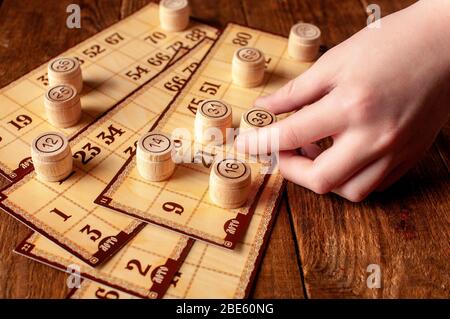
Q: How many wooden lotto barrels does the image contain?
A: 10